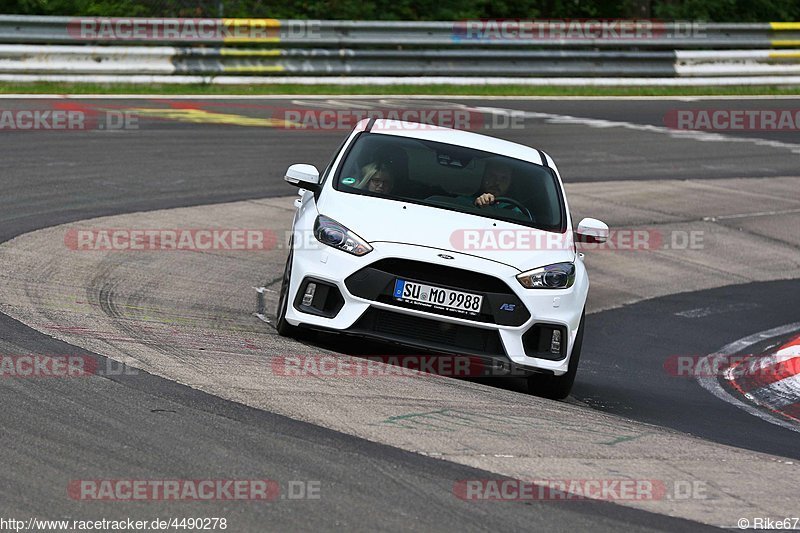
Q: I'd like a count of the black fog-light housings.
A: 2